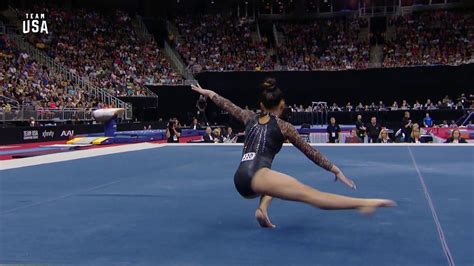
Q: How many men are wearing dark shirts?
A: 4